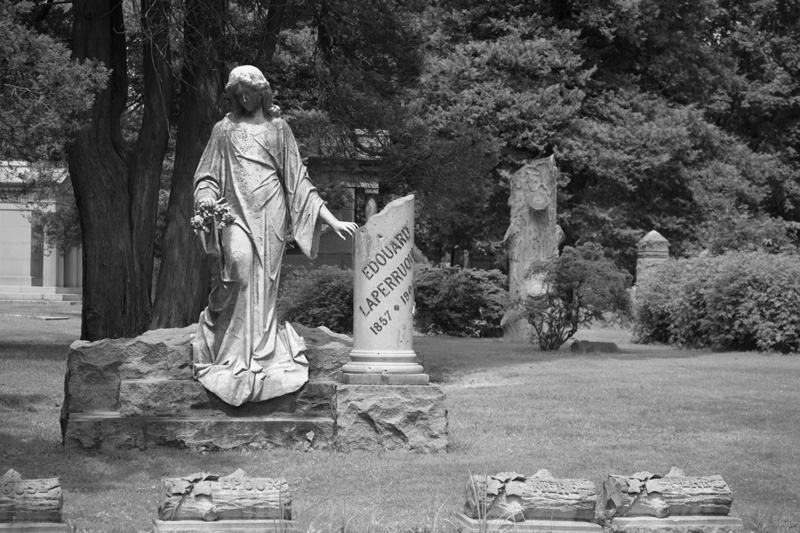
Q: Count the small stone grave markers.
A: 4